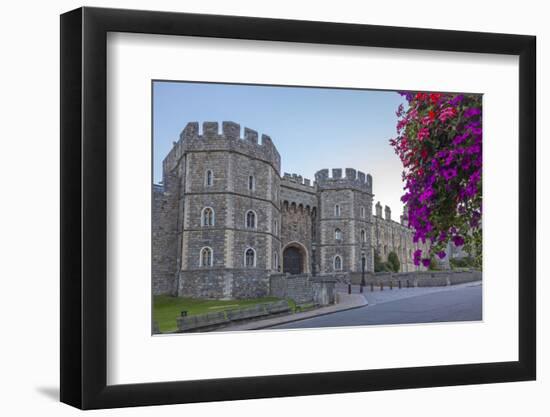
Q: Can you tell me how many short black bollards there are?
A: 7